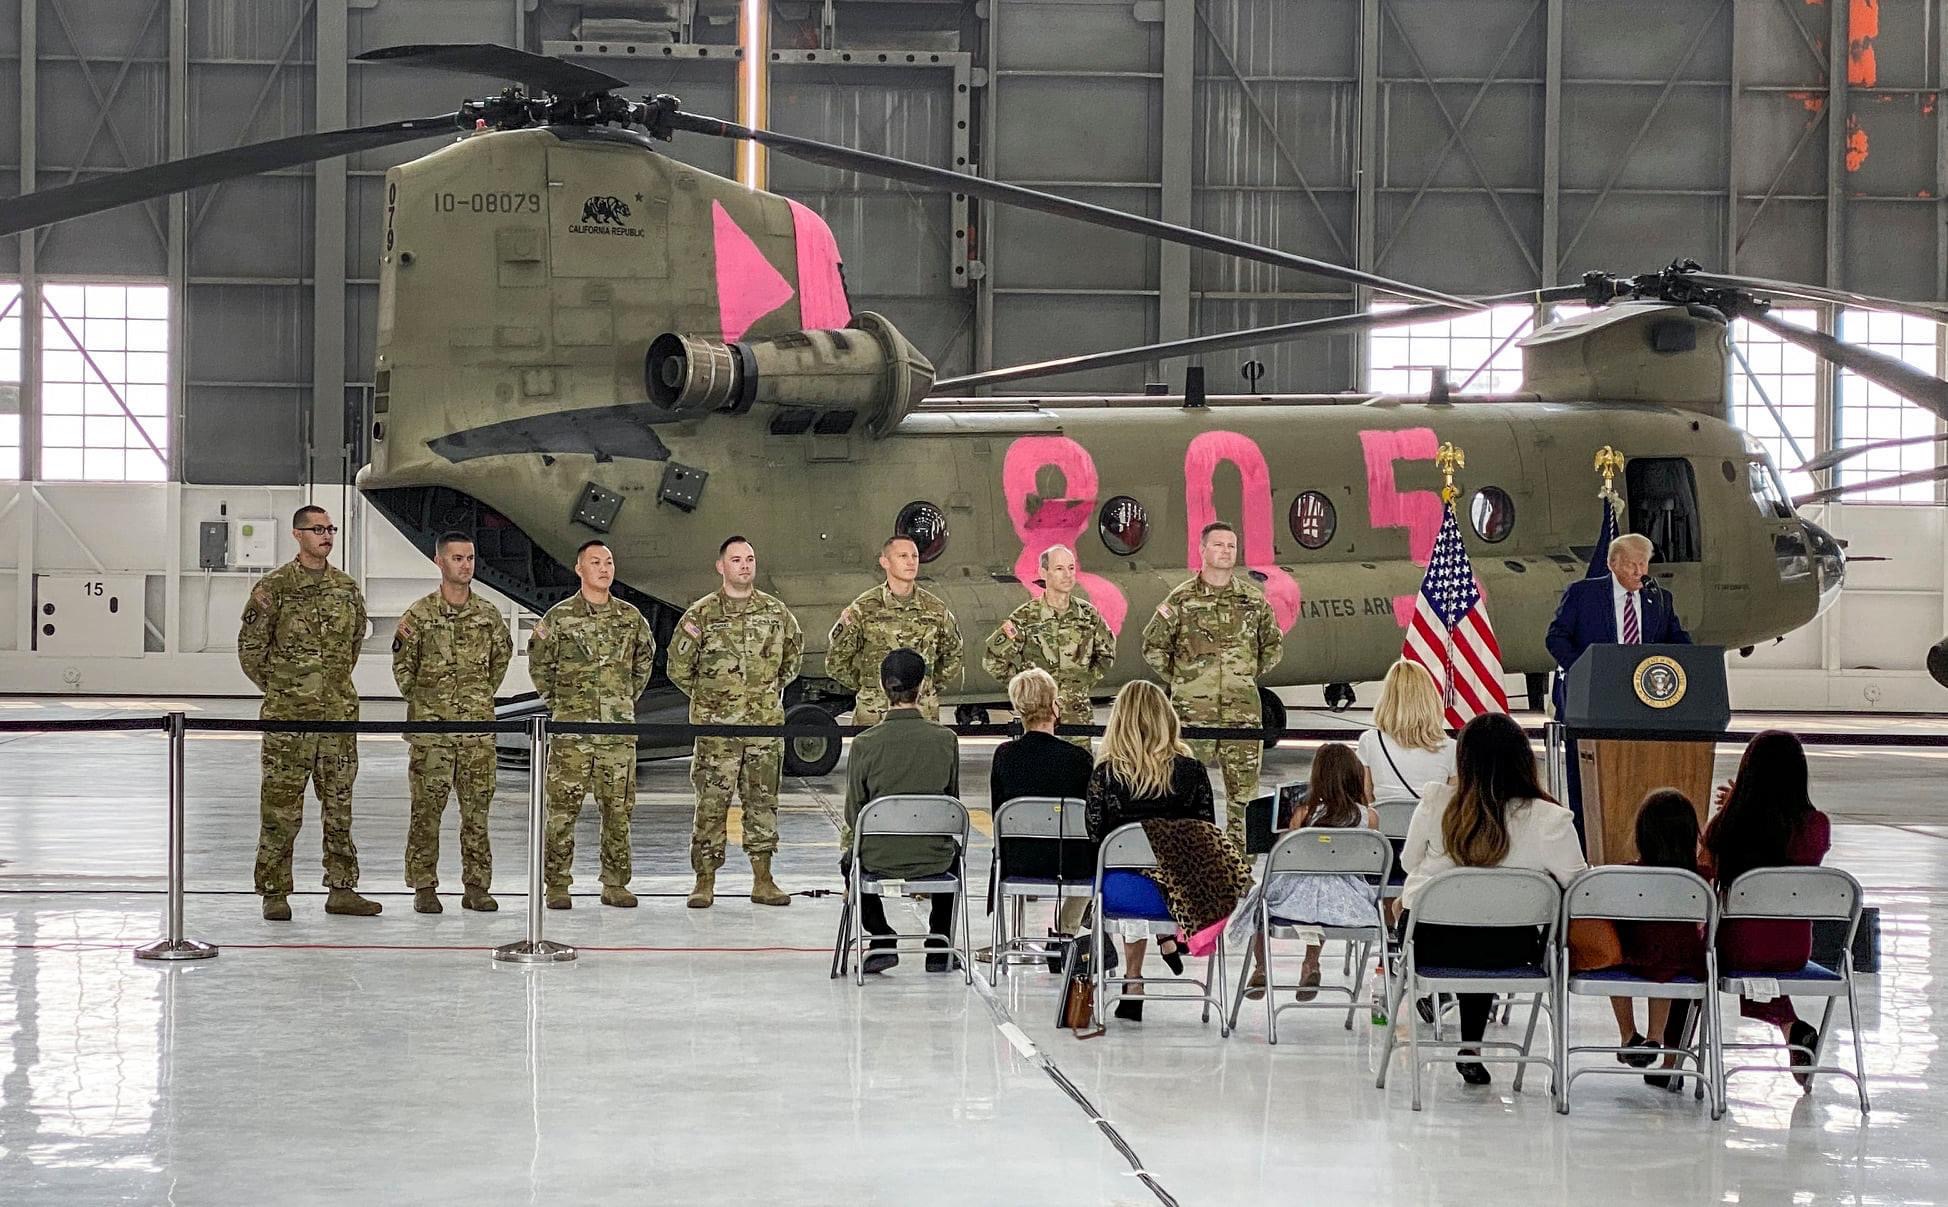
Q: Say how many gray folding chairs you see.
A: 8